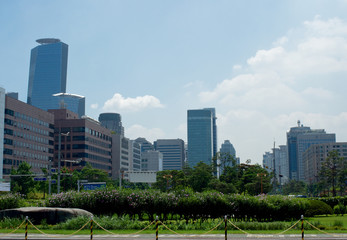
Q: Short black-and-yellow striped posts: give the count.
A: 5